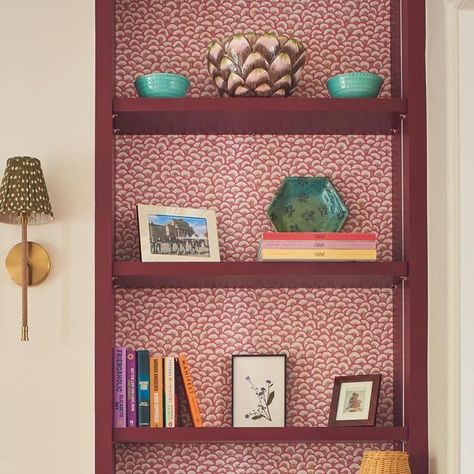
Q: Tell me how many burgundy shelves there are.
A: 3